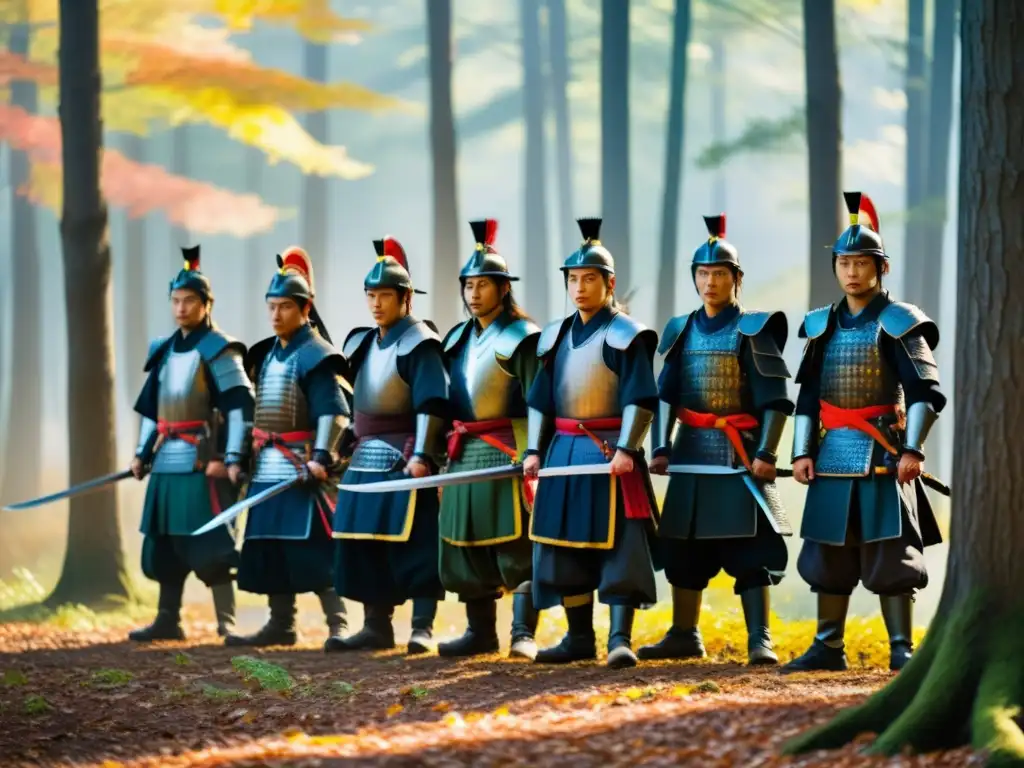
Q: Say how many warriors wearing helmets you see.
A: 7